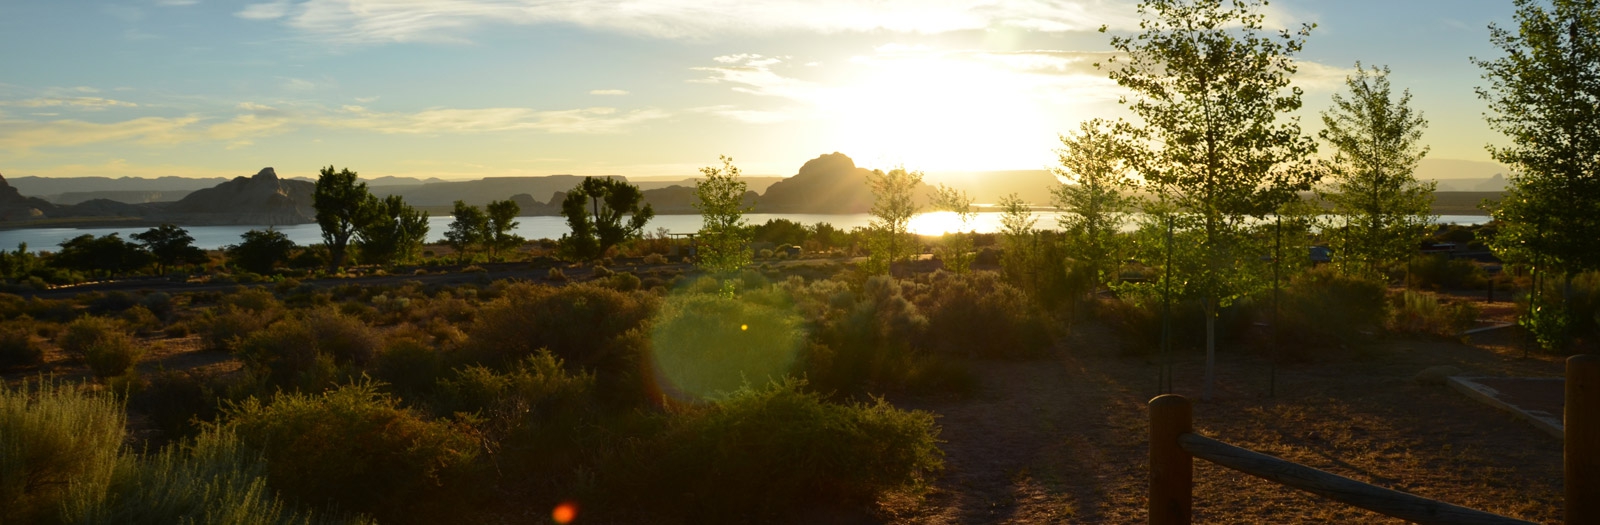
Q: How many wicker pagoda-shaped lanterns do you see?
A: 0